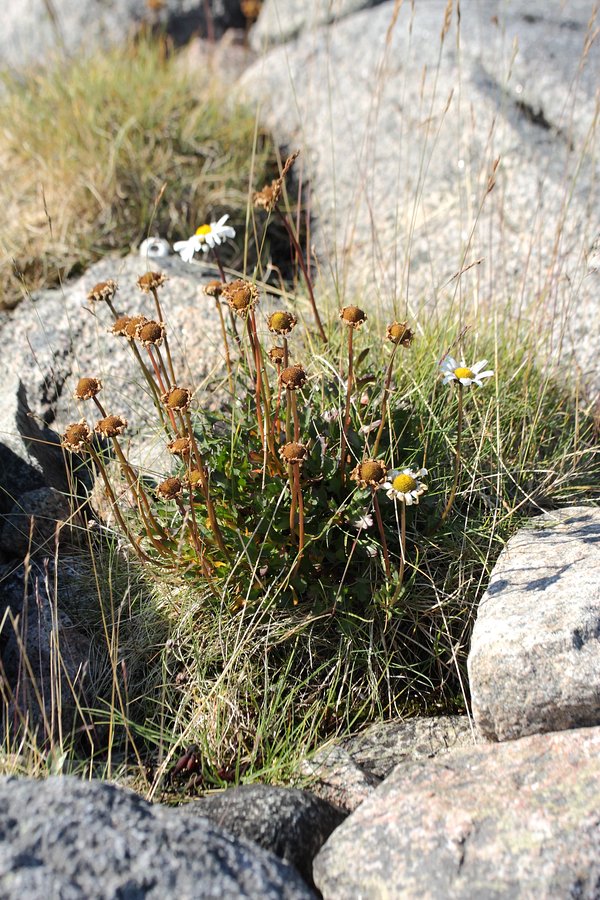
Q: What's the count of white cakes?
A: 0